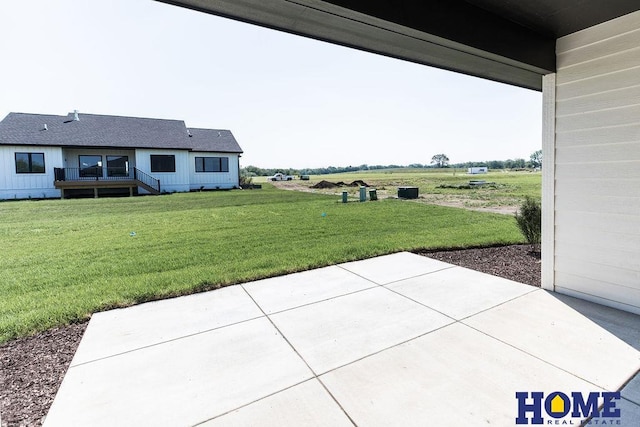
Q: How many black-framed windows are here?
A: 5